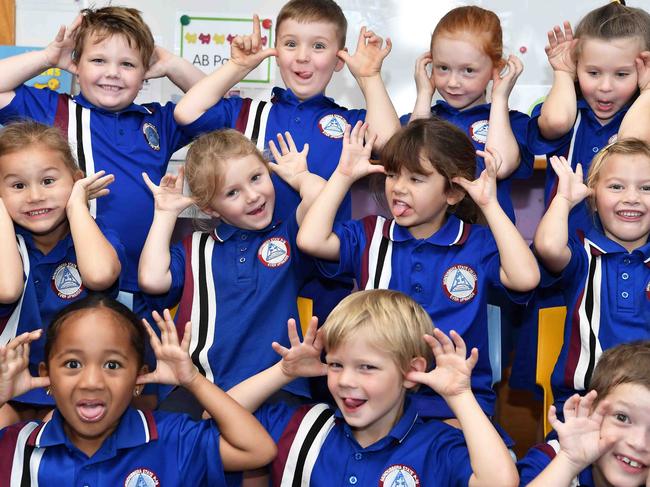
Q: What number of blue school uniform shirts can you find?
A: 11